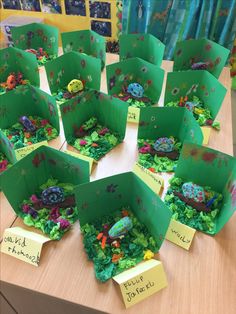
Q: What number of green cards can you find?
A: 15